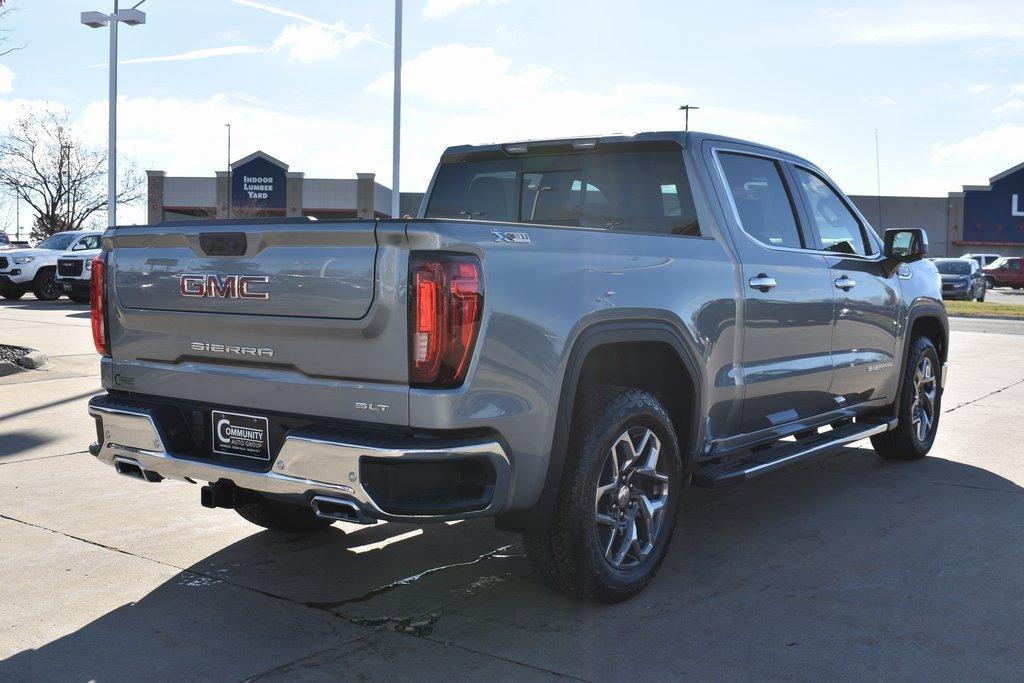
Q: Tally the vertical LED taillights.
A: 2